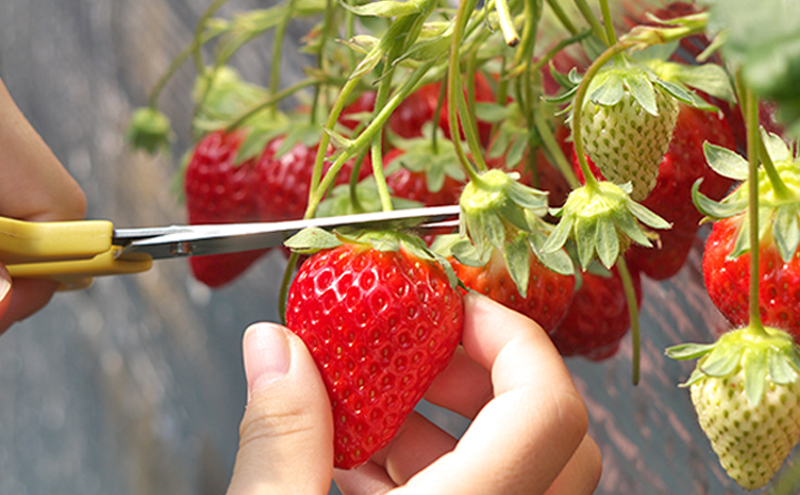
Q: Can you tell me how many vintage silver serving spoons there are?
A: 0